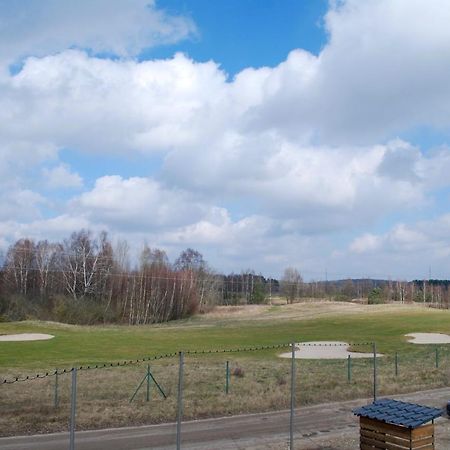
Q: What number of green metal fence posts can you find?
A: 6